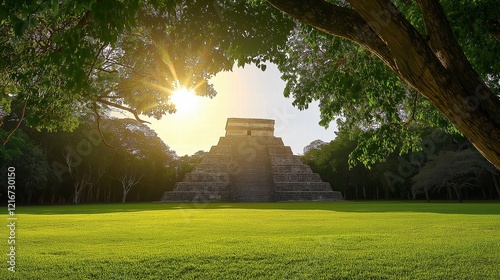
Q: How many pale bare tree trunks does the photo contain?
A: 2